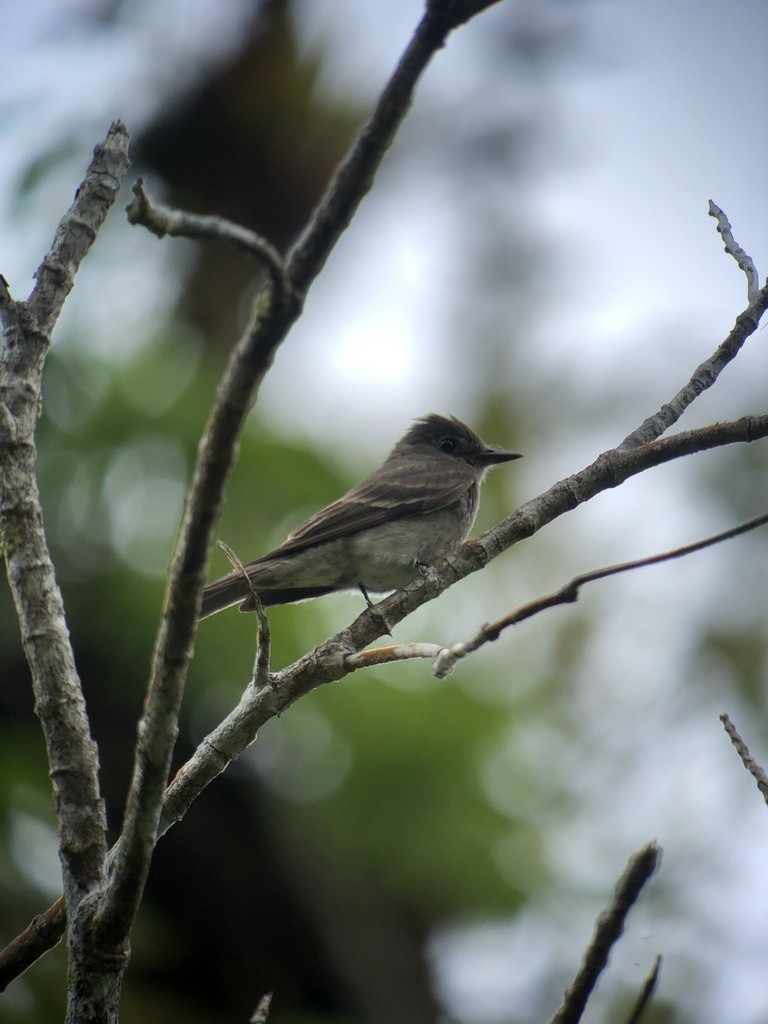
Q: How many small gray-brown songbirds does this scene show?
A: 1